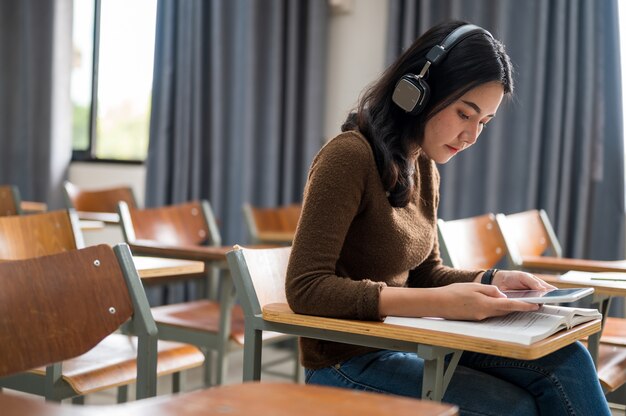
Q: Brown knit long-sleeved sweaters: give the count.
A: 1